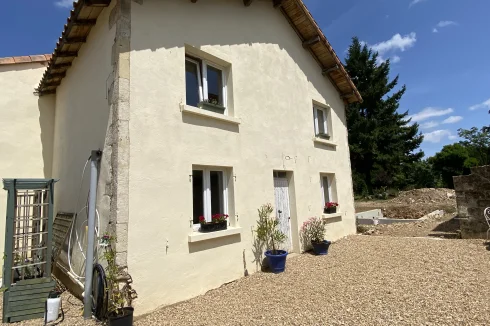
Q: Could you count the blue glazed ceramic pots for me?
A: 2